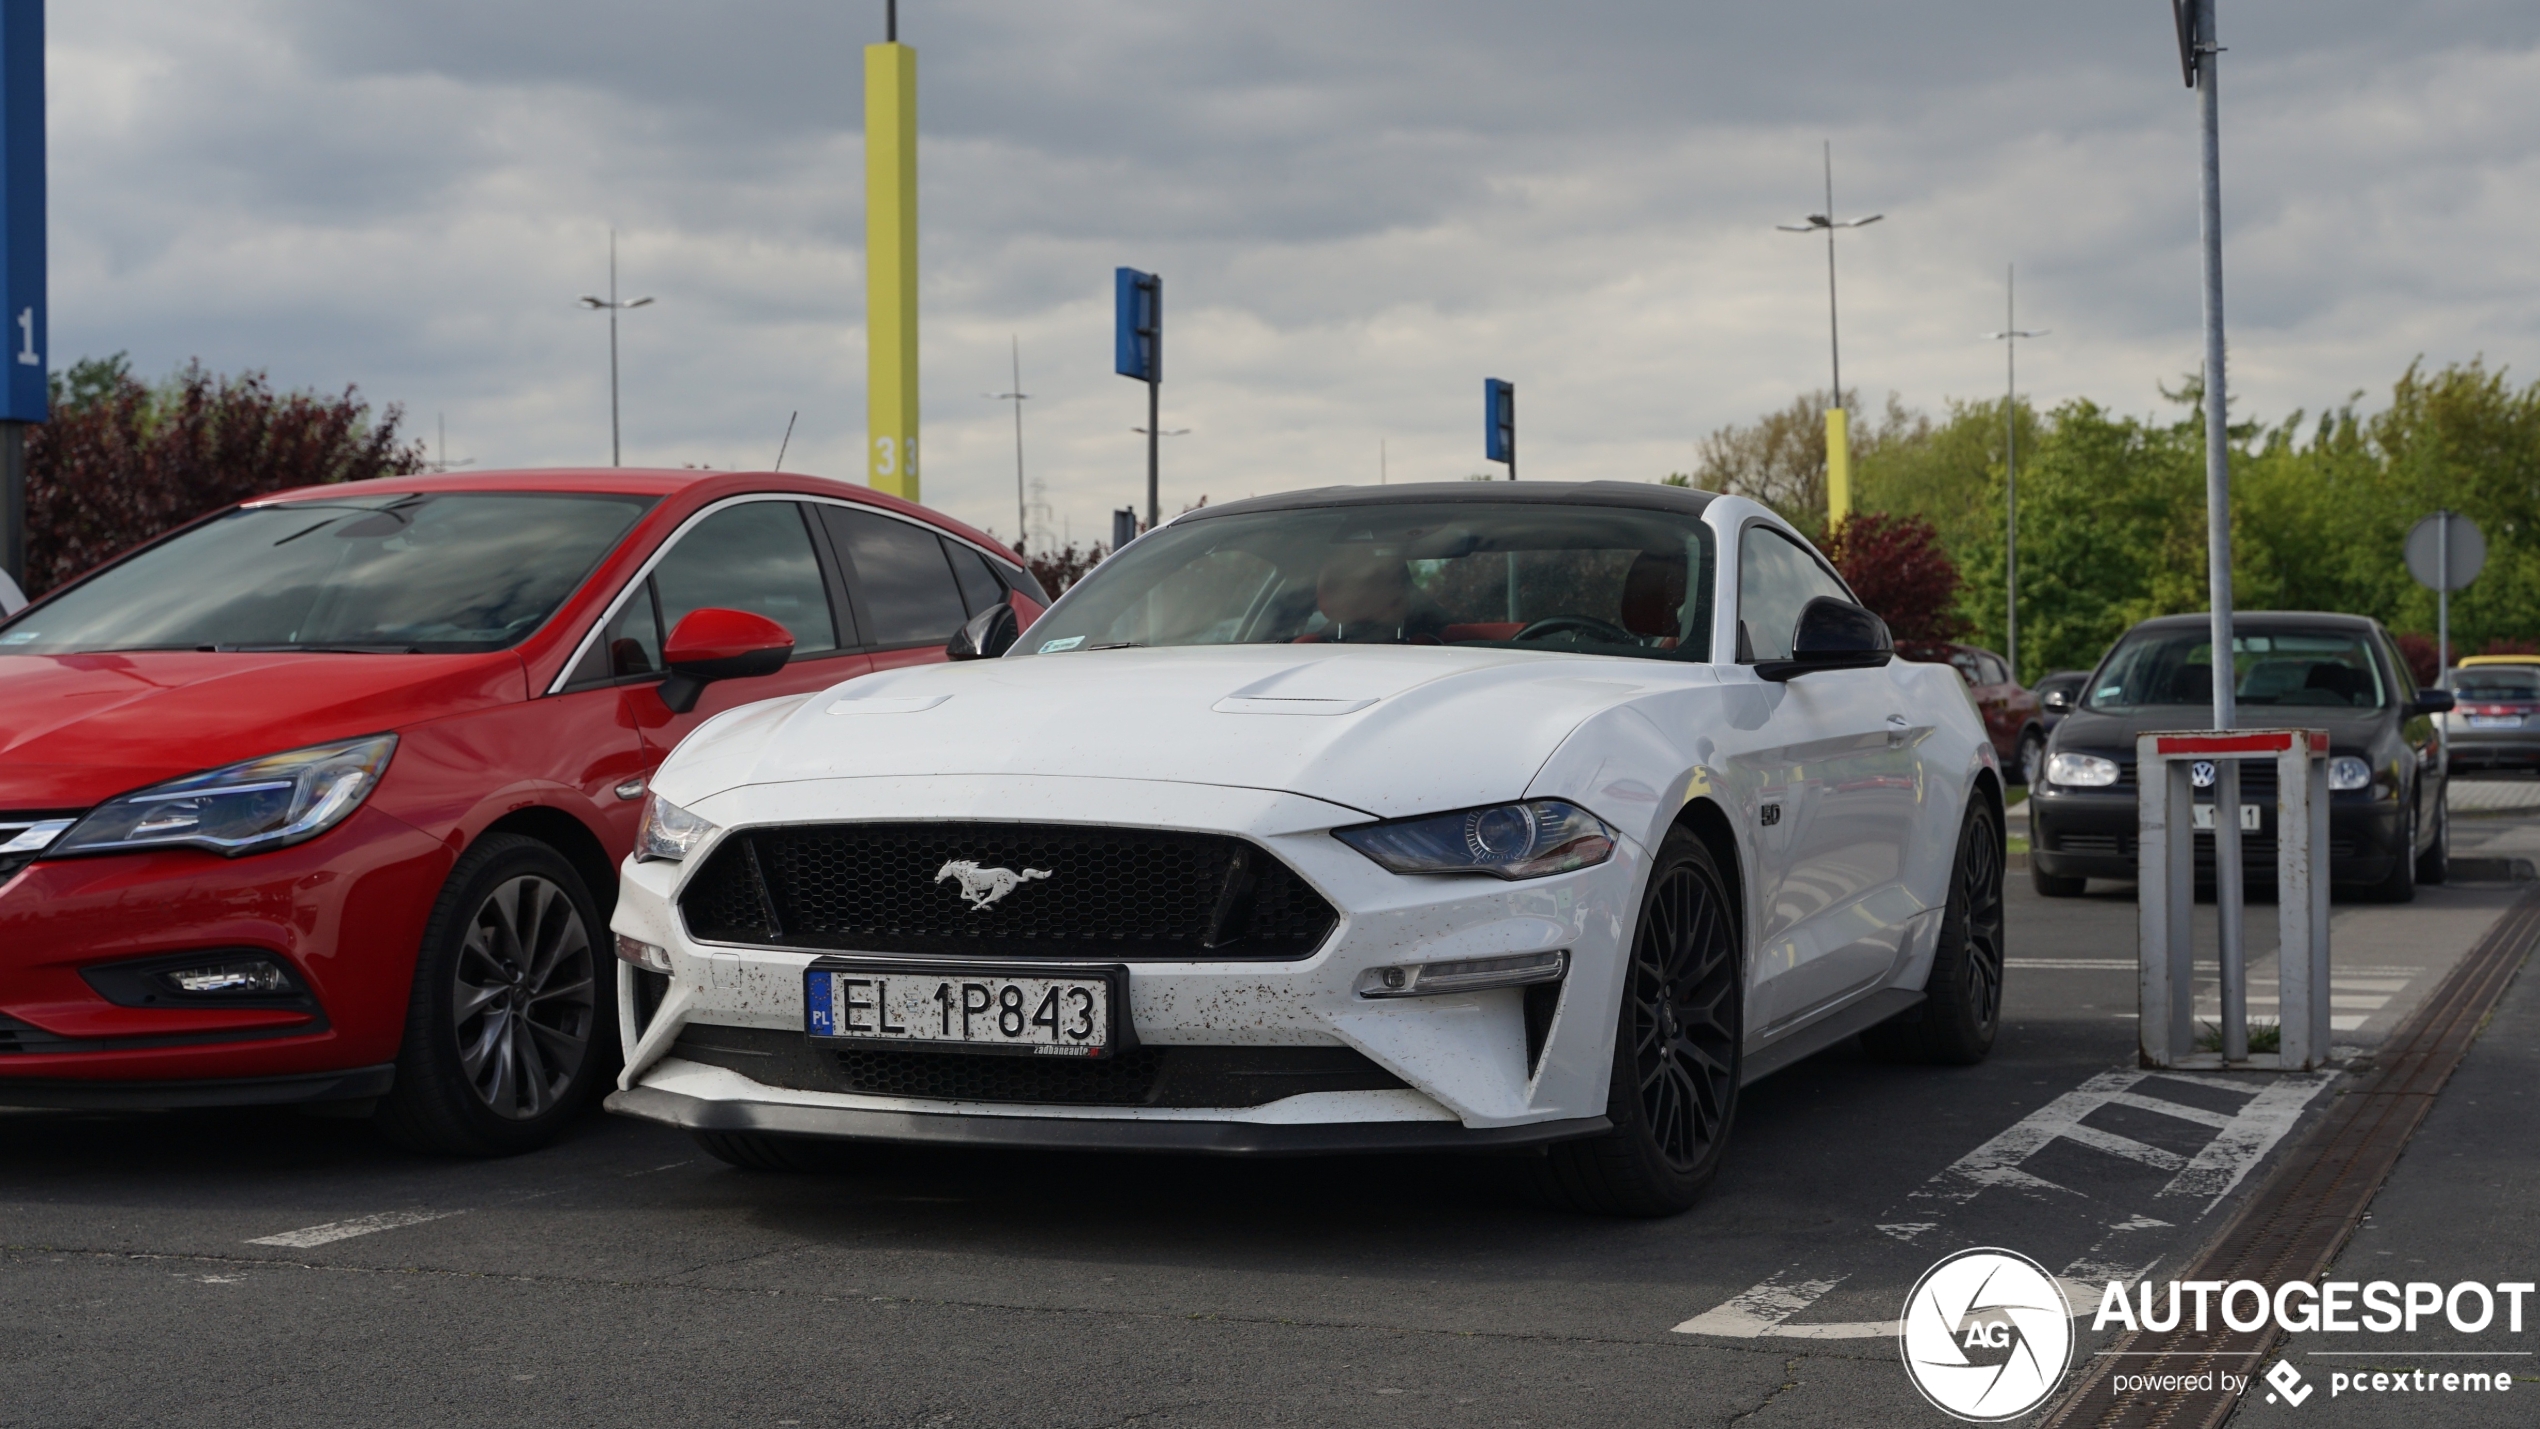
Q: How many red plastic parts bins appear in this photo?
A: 0